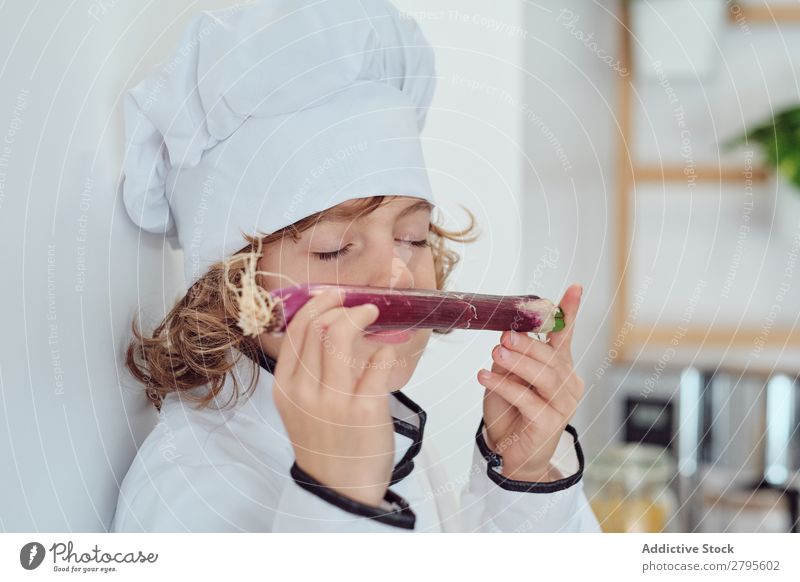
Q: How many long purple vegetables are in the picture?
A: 1